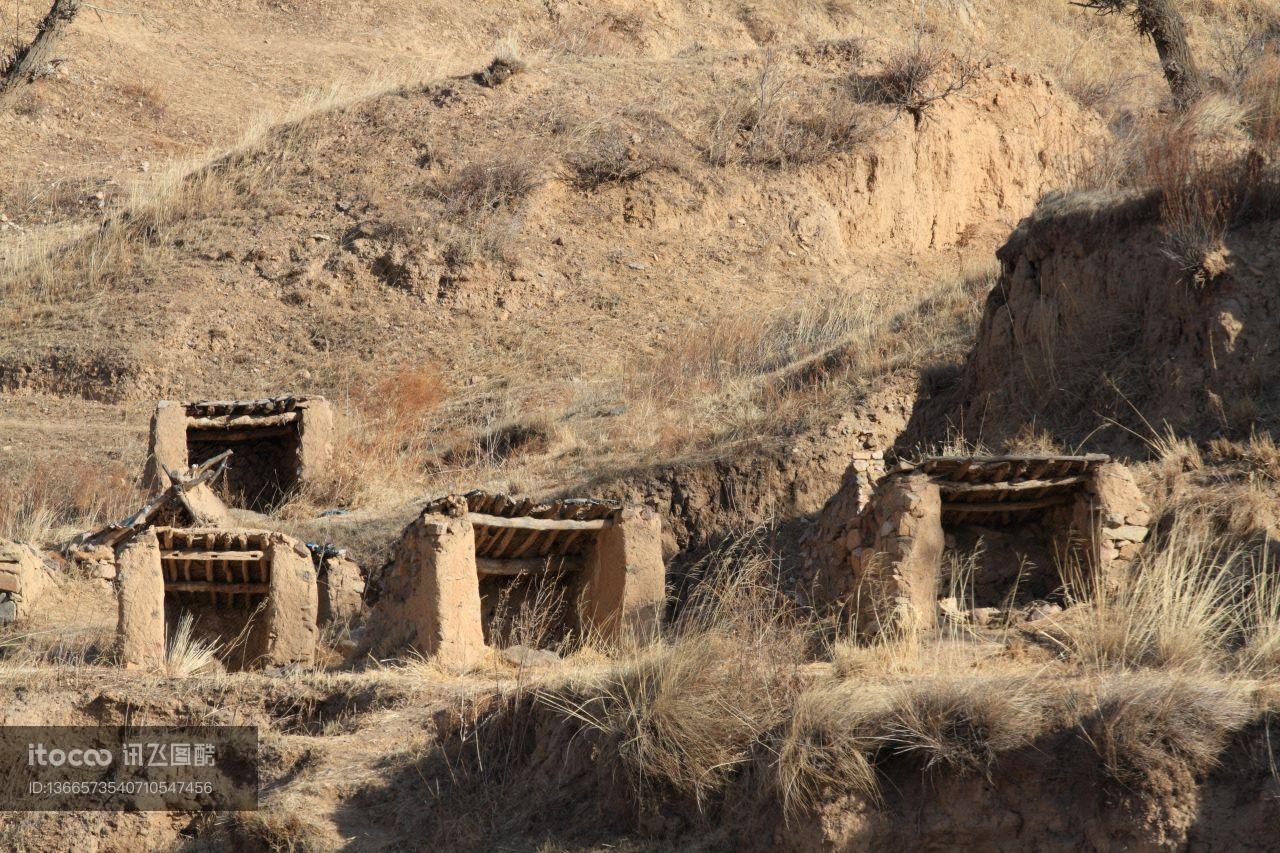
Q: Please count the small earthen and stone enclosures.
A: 4